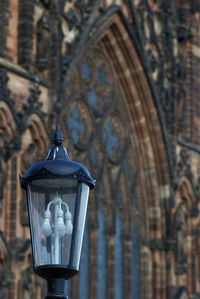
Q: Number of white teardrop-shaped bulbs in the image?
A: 3